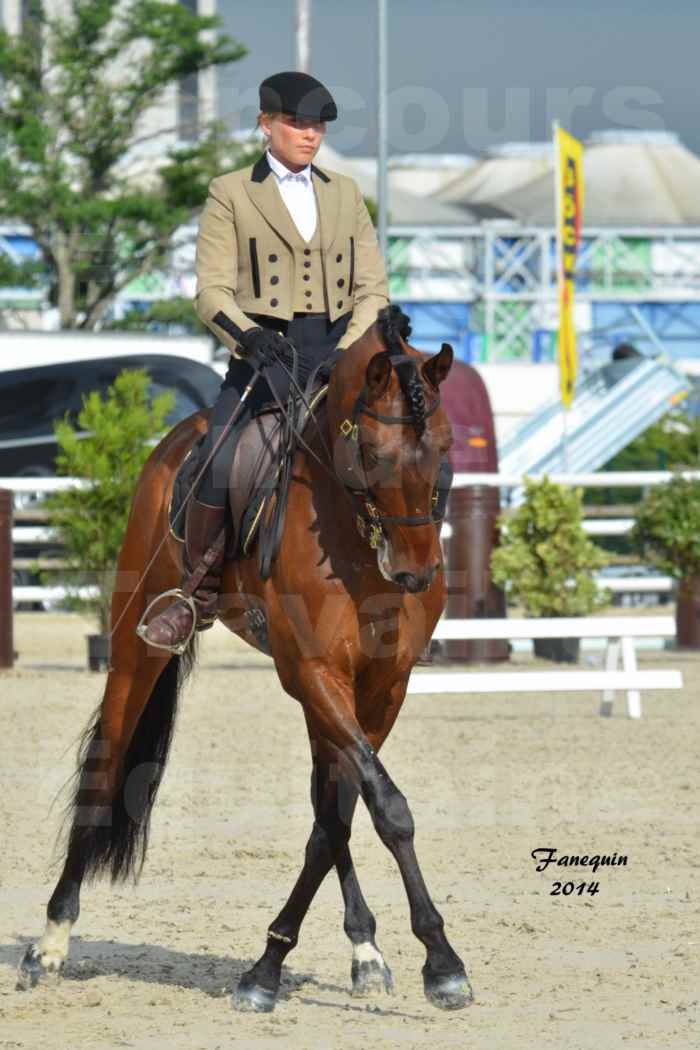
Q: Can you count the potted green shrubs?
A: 3